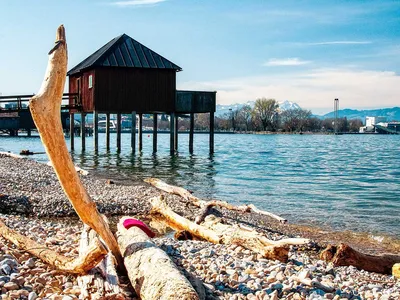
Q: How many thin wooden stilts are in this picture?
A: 12